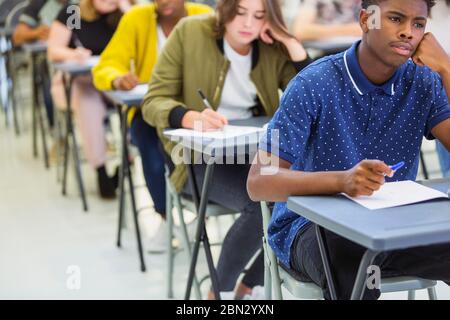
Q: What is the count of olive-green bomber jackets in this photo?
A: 1